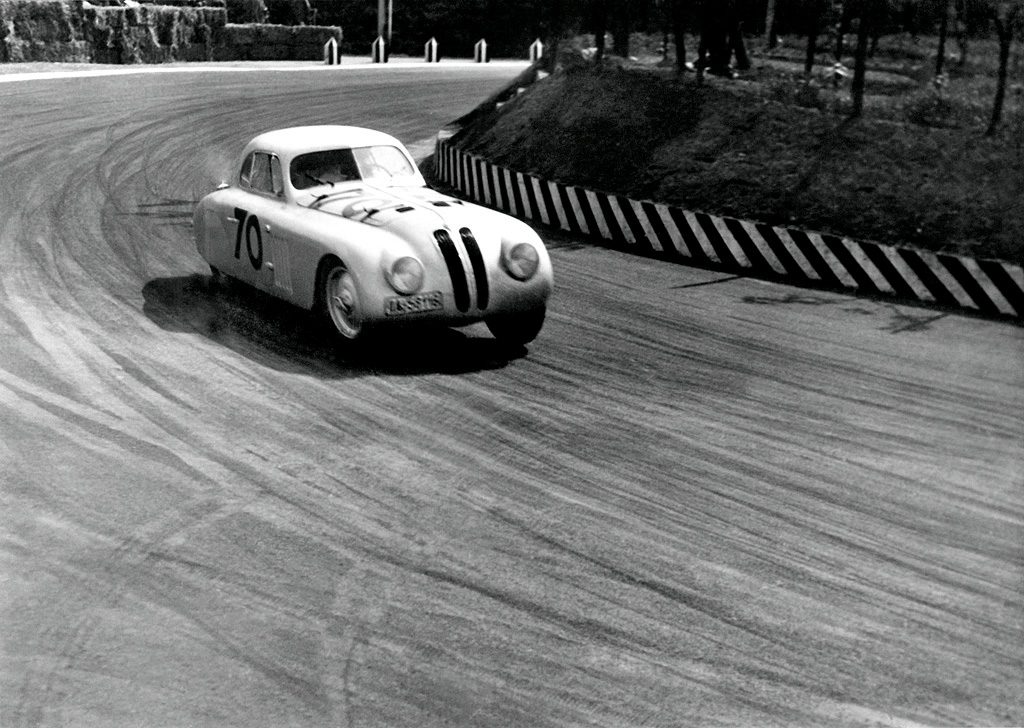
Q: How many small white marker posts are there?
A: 5